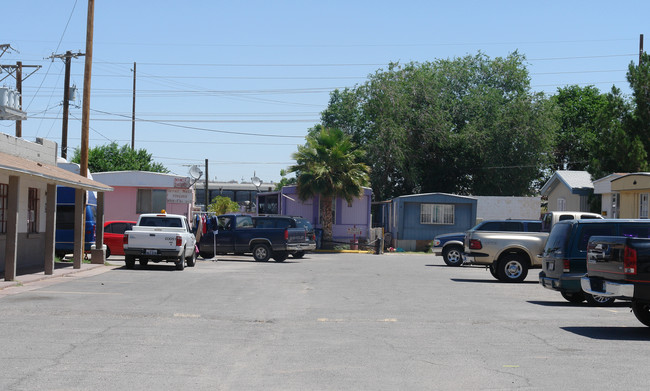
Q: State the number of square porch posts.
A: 4